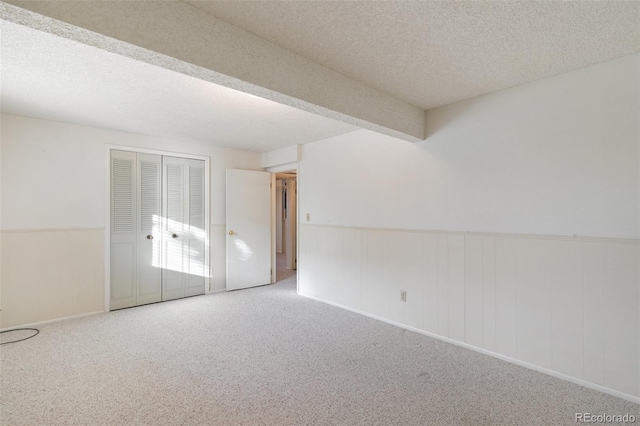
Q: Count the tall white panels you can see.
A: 4